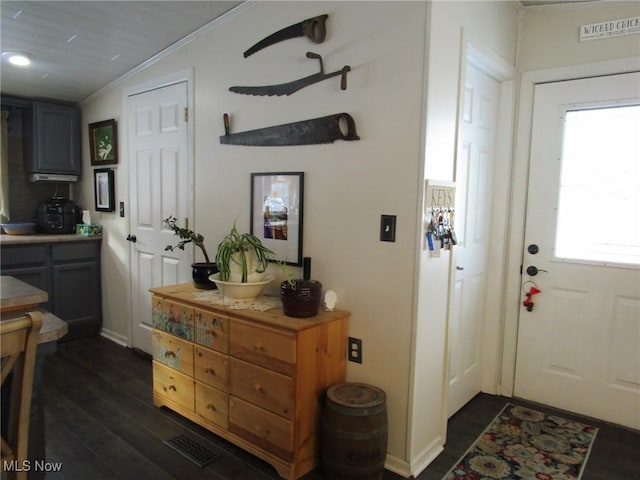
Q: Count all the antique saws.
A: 3